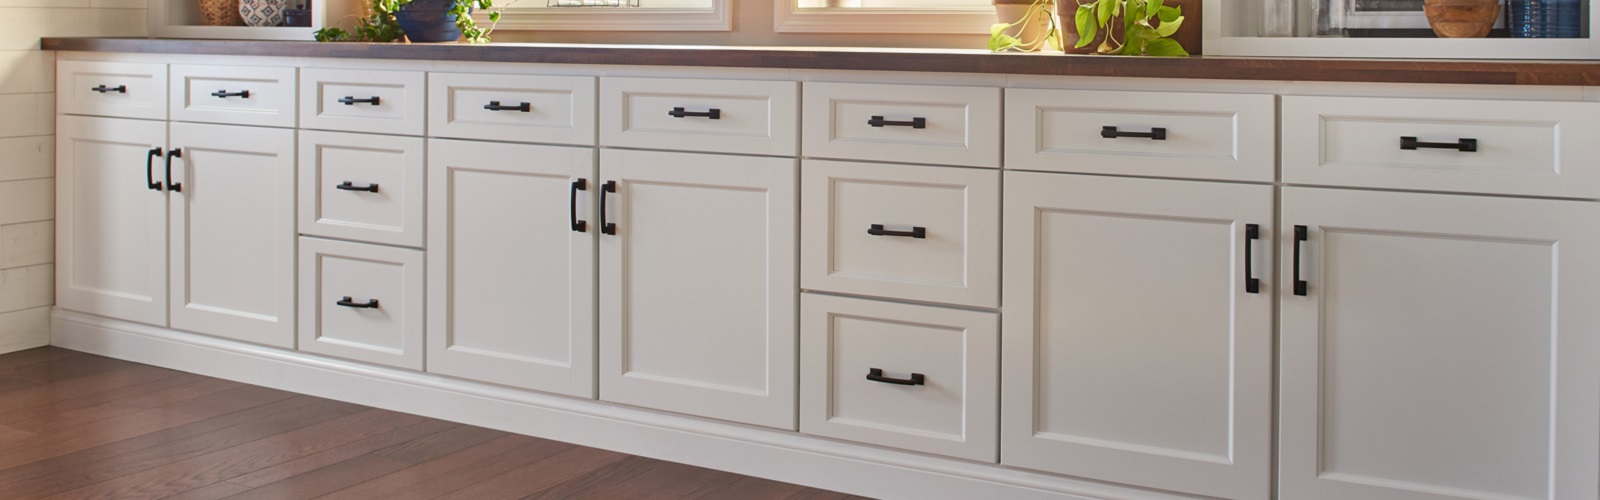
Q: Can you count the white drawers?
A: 12